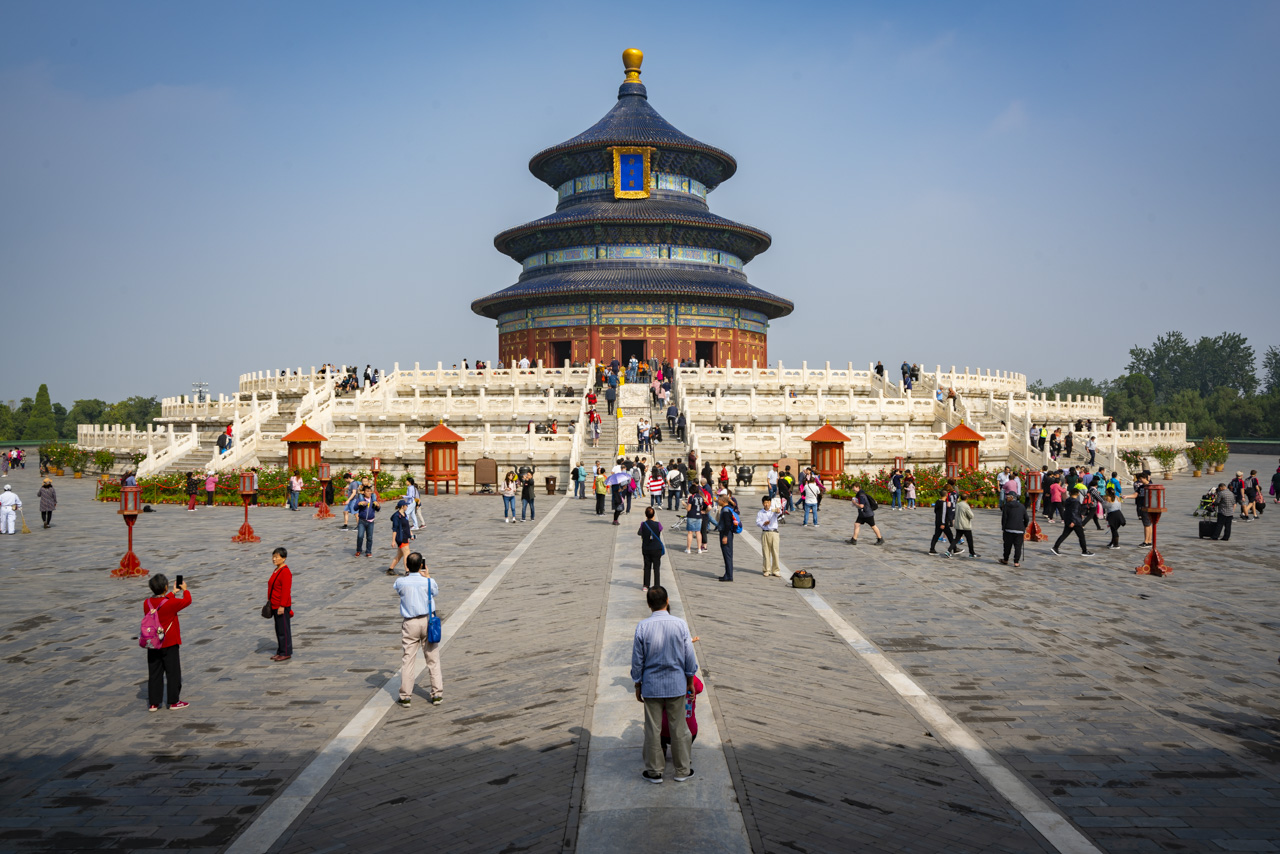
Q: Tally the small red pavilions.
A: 4